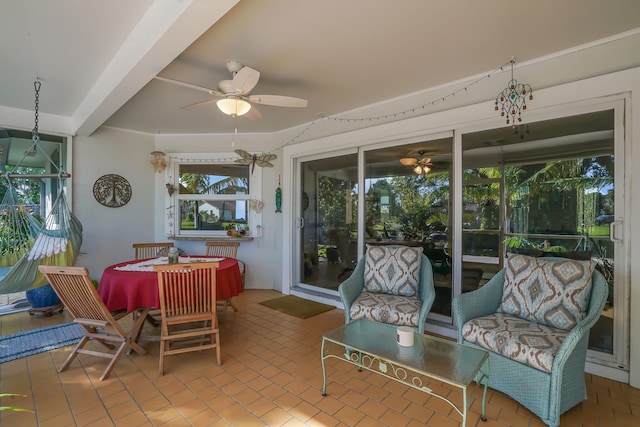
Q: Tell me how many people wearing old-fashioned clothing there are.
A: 0